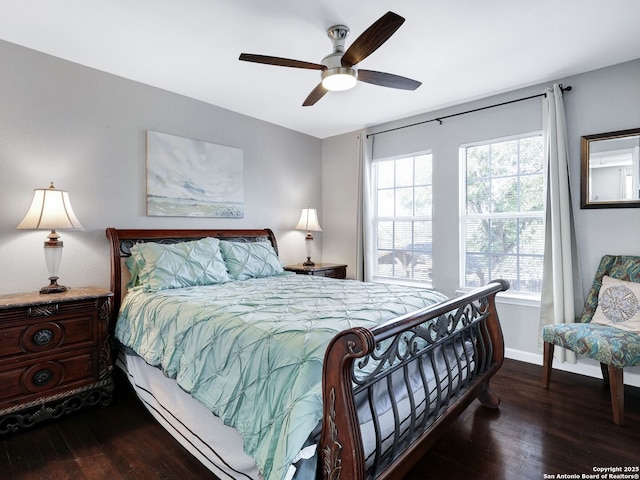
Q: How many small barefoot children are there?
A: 0